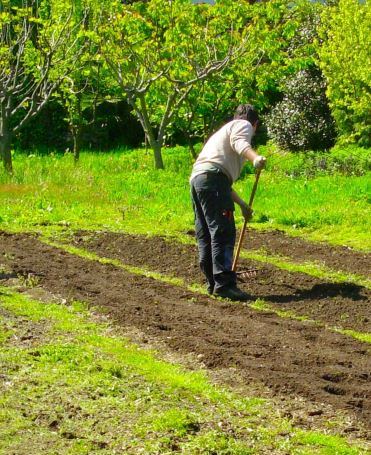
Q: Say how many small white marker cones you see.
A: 0